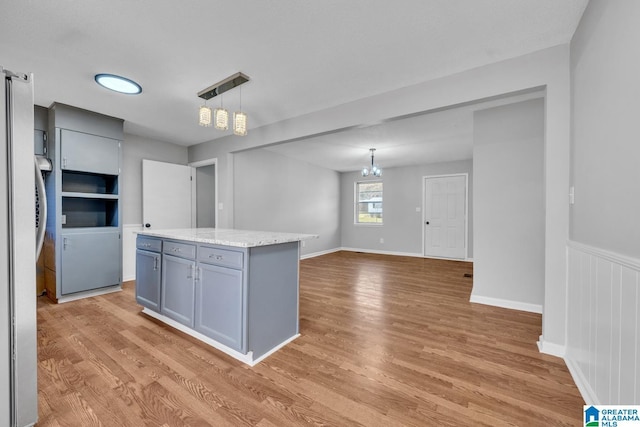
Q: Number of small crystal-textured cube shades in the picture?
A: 3